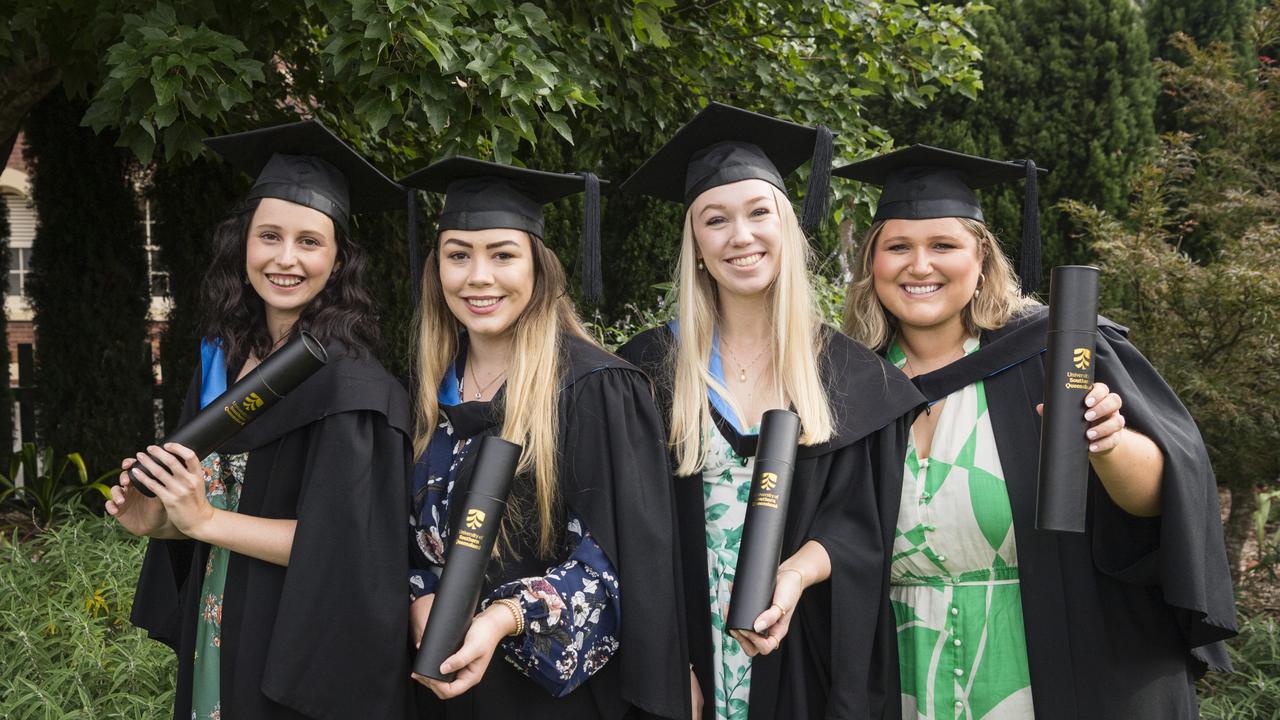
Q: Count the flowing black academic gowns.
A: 4